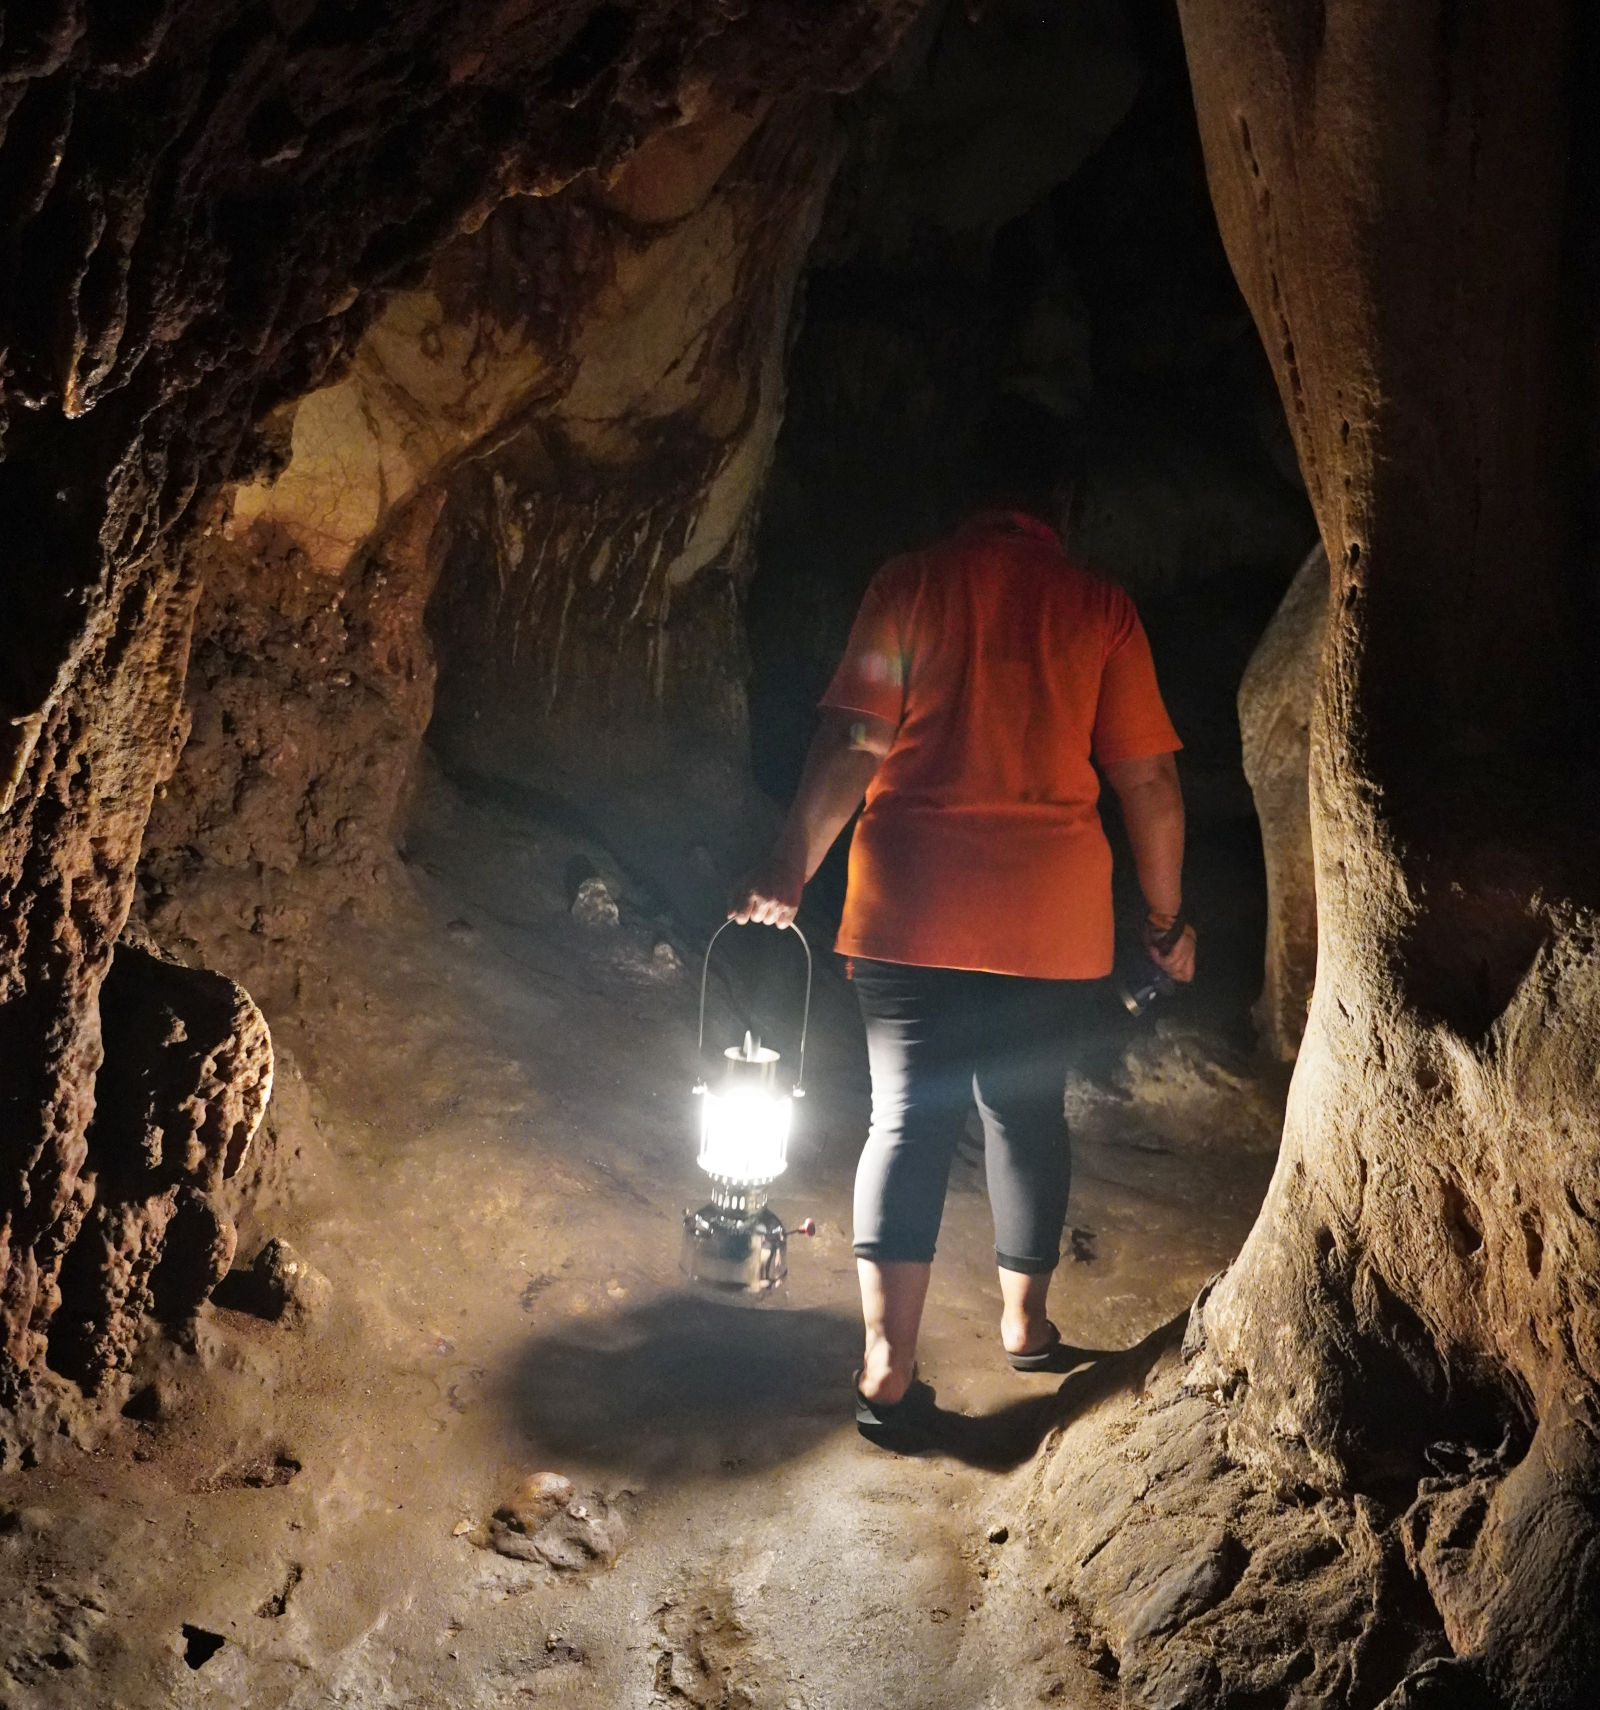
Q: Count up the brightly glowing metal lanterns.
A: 1